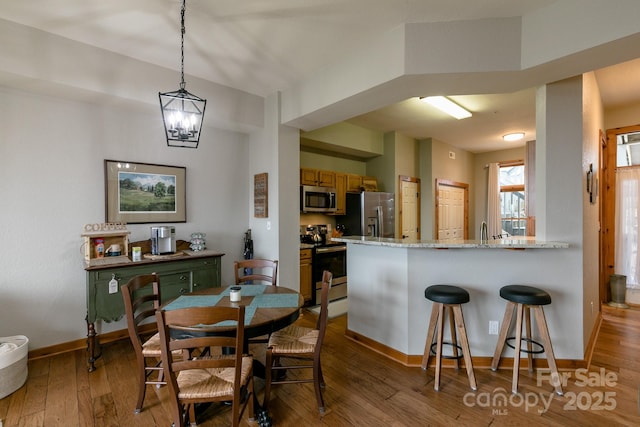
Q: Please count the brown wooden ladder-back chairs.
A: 4